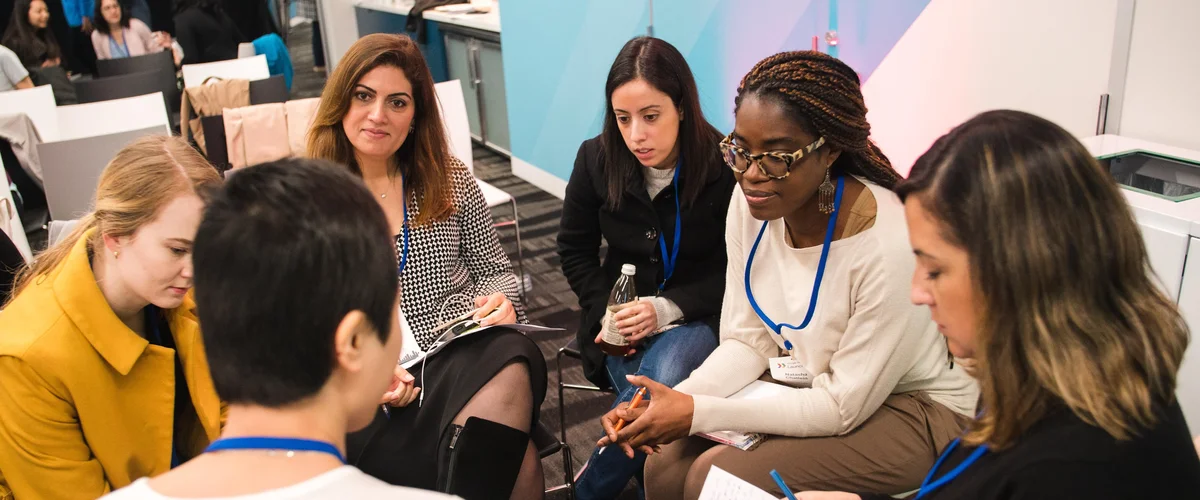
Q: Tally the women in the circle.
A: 6